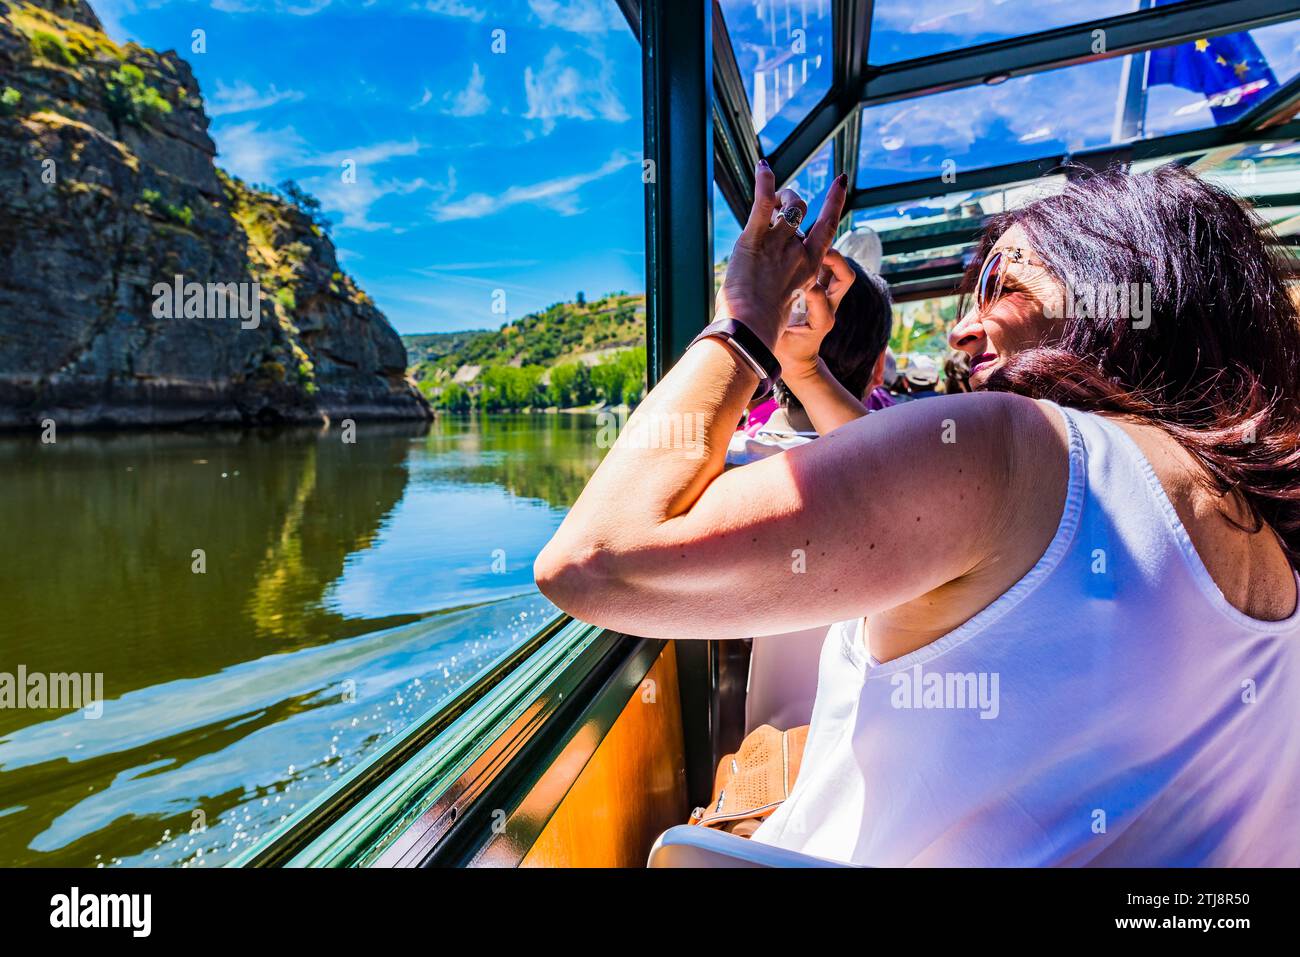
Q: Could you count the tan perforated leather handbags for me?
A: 1